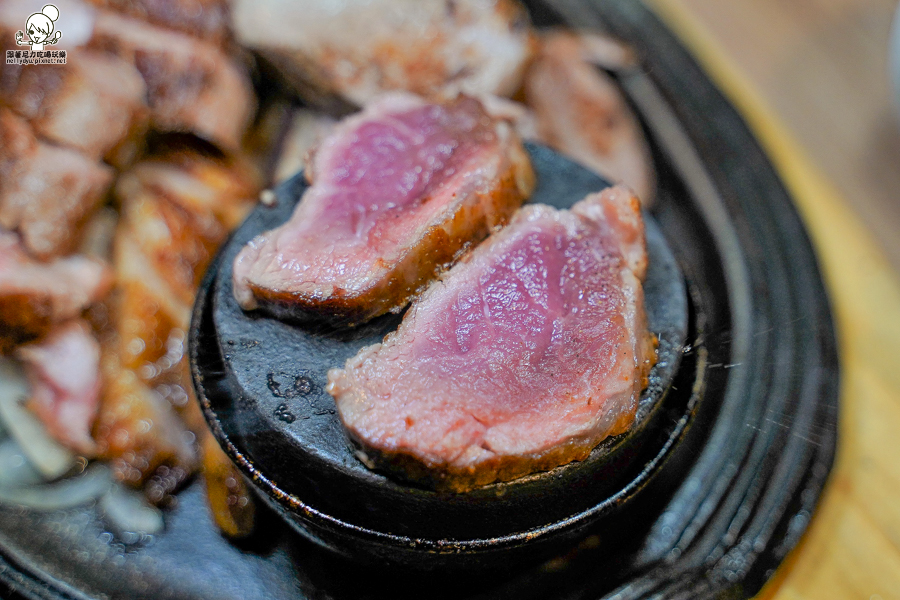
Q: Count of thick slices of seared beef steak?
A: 2